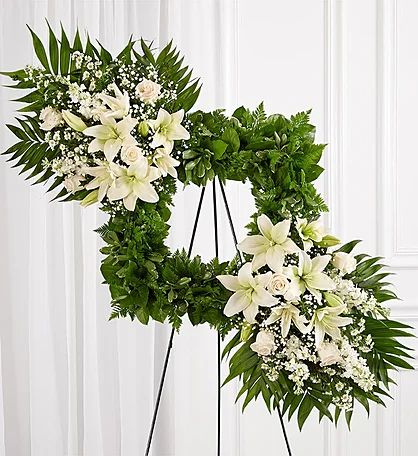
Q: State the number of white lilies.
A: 12